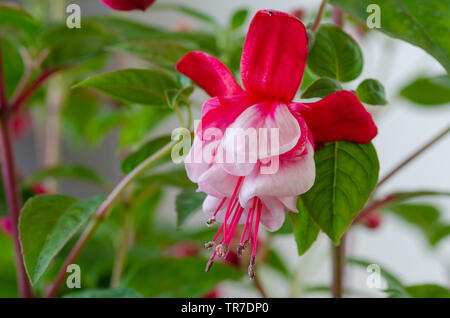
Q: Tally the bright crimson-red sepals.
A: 3